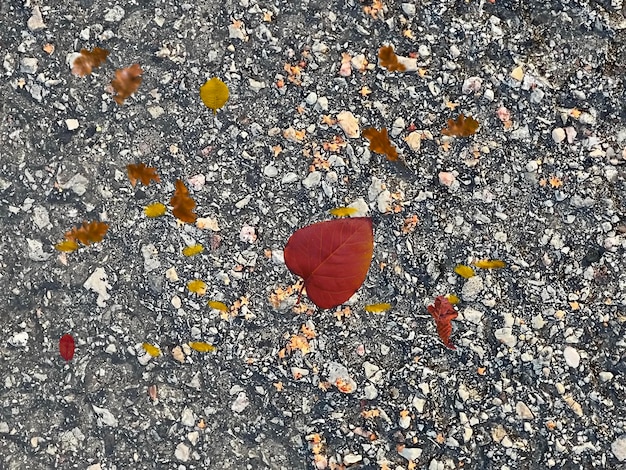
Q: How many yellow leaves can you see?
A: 13